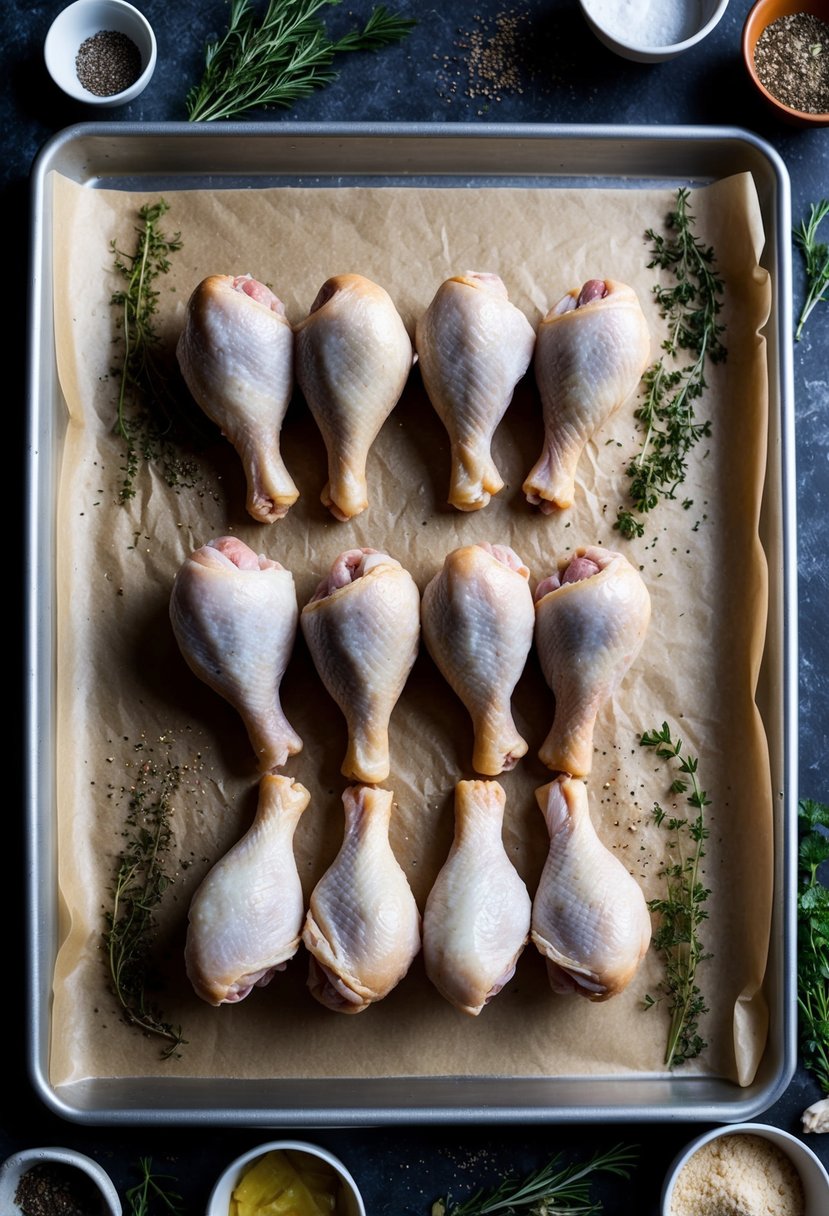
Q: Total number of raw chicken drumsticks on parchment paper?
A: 12